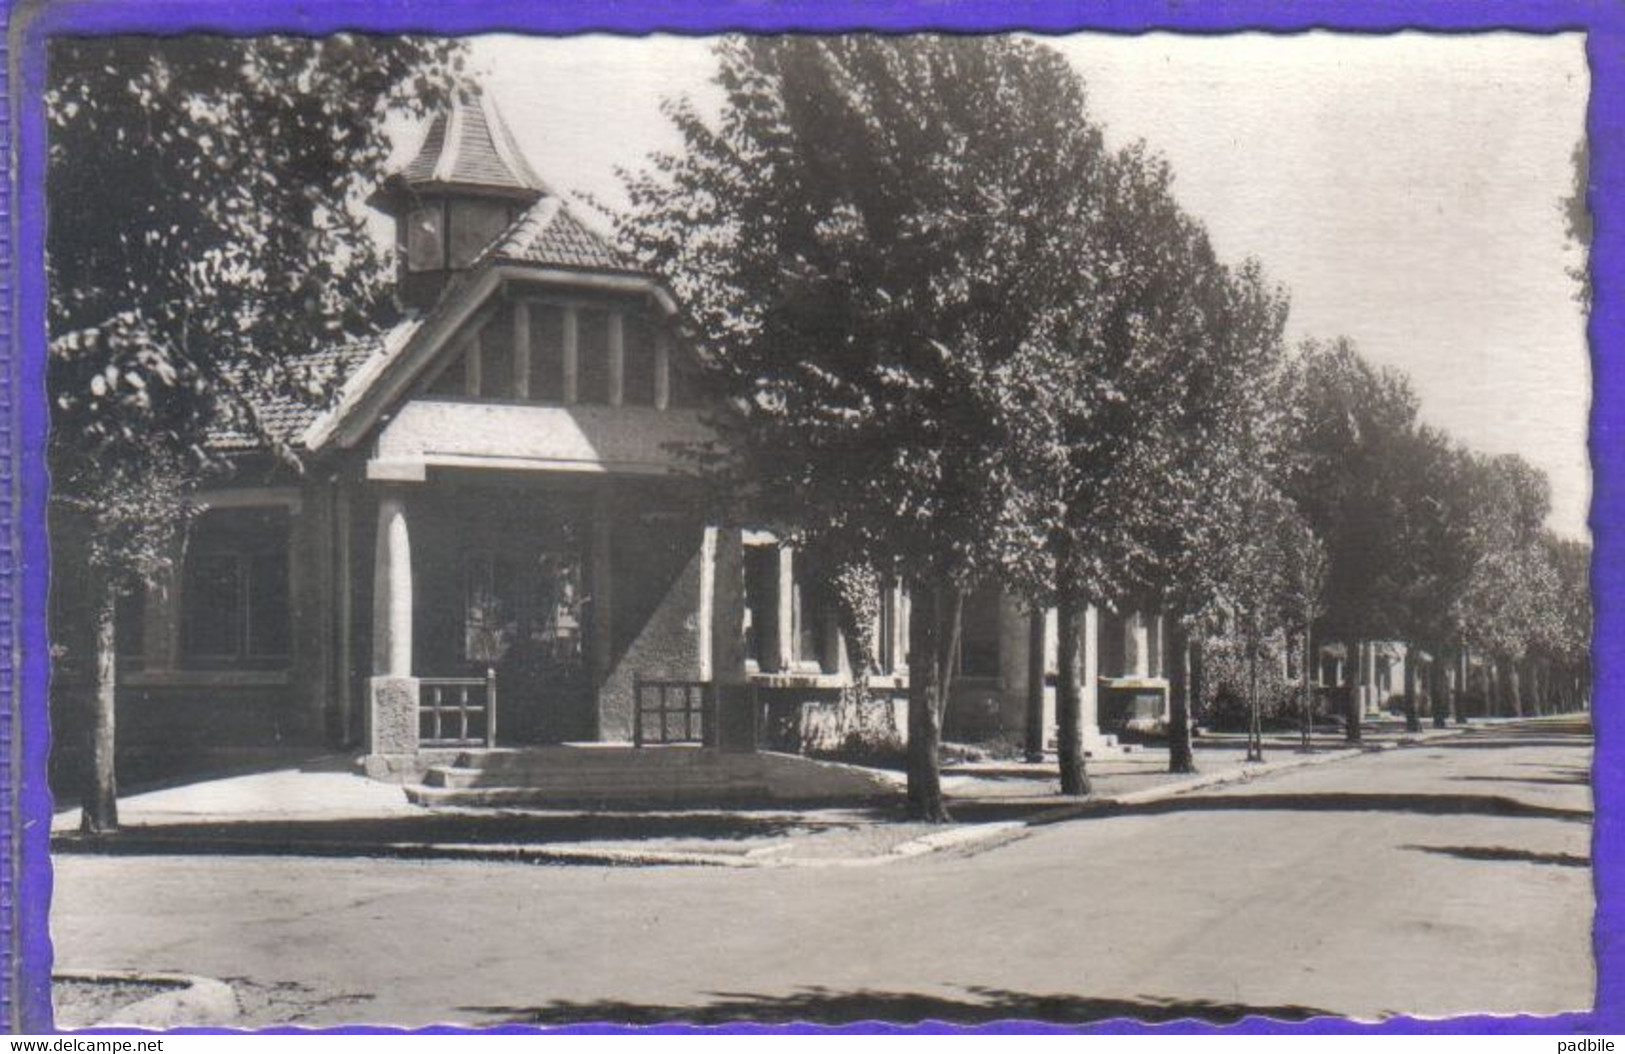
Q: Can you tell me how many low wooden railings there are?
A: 2